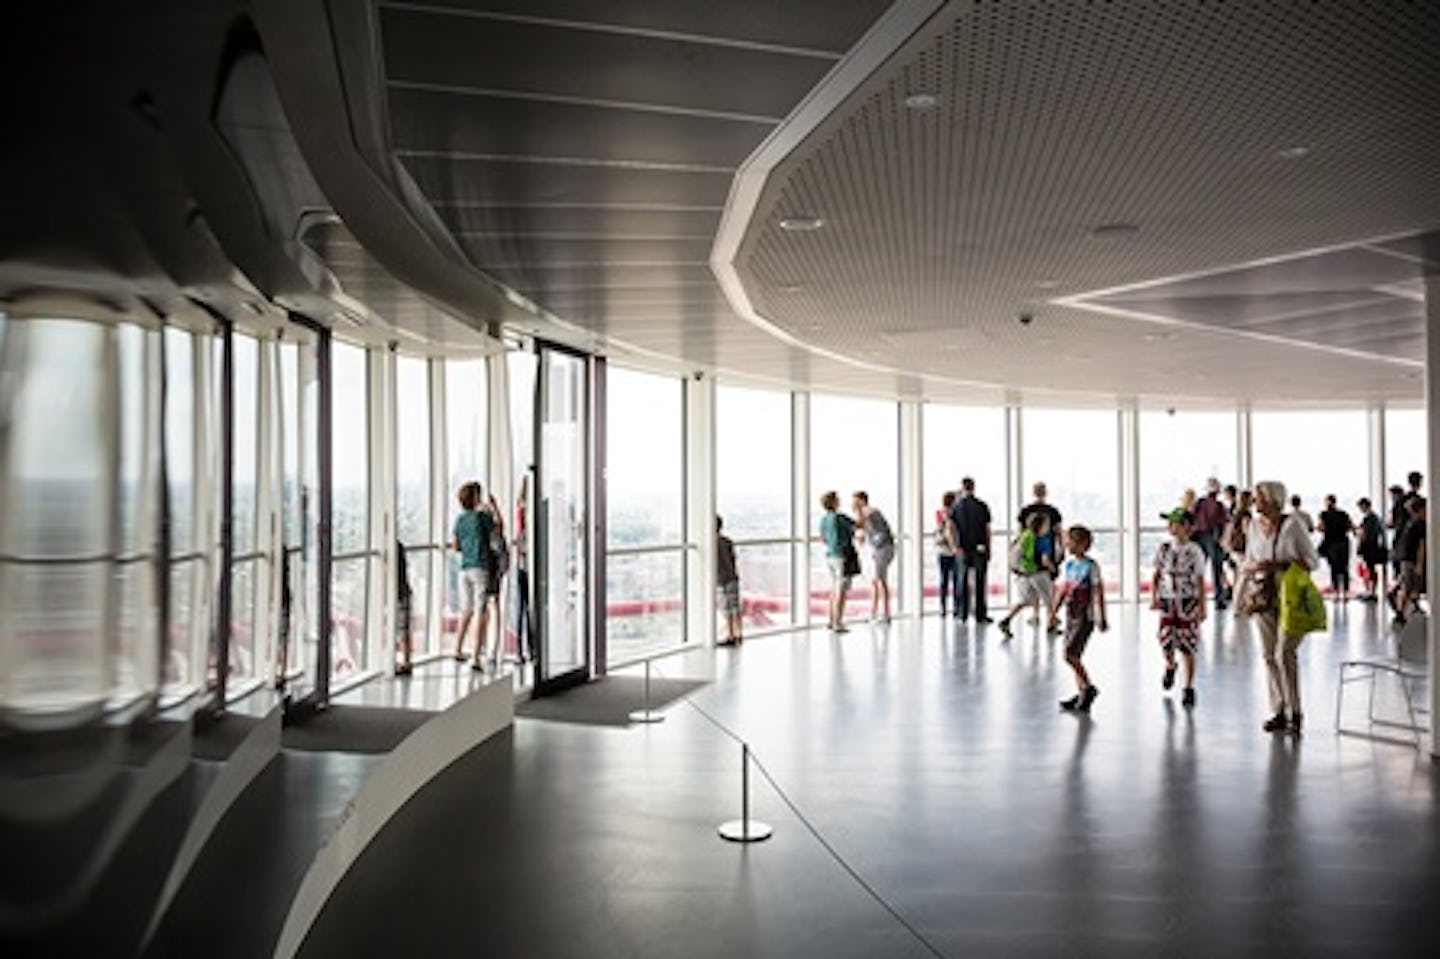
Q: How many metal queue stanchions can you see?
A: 2